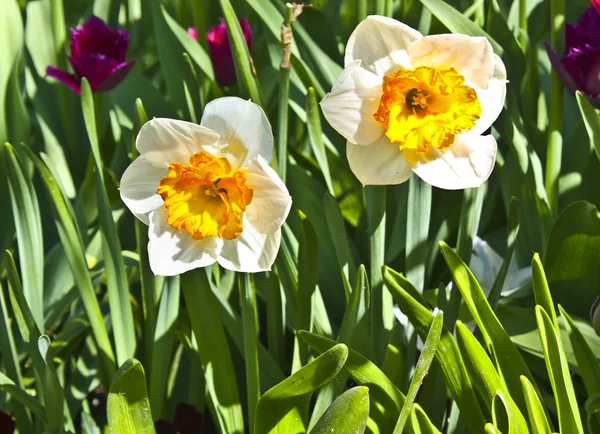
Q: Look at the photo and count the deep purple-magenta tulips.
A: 3